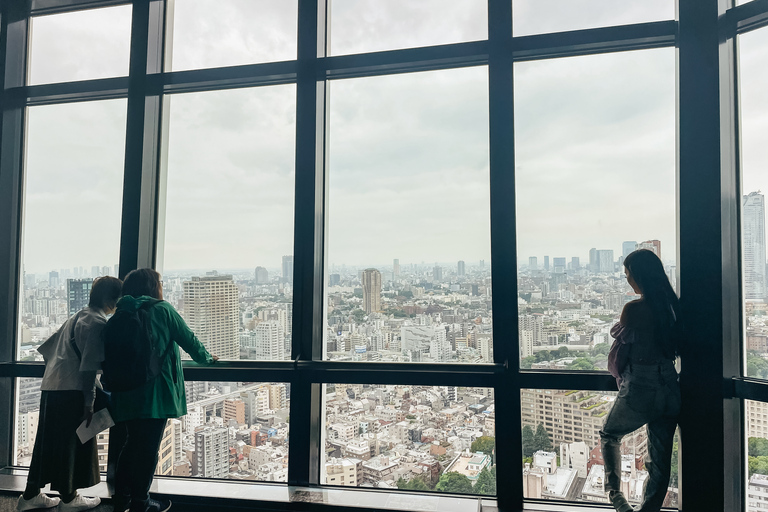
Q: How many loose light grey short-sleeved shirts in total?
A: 1